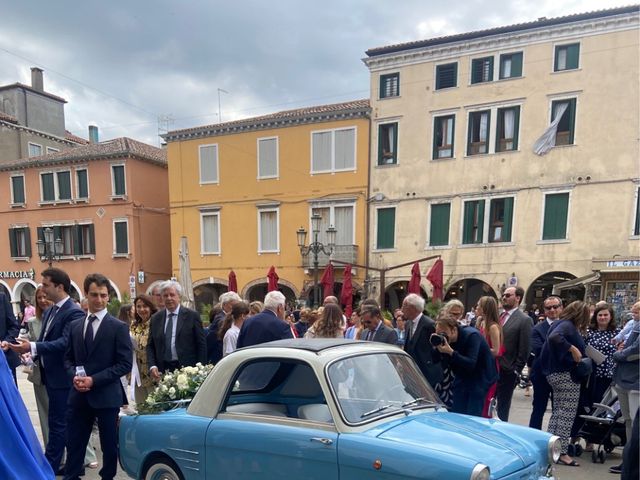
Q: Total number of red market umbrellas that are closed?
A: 6